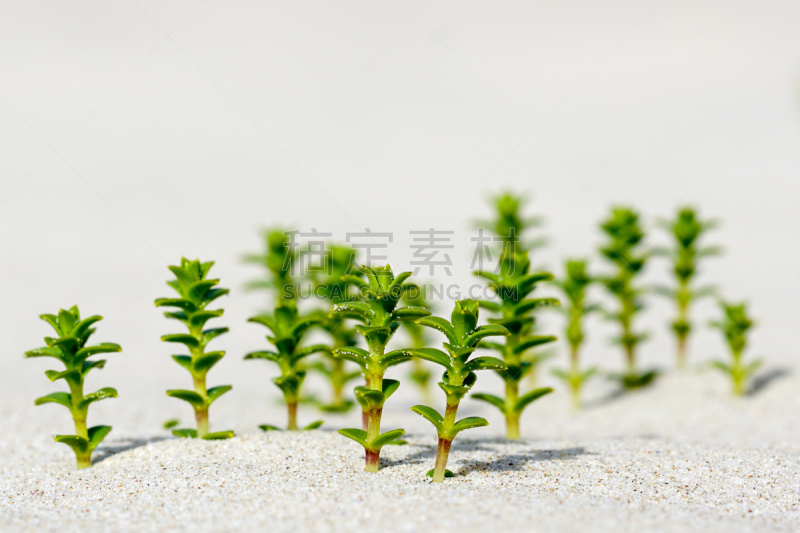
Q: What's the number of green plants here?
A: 14